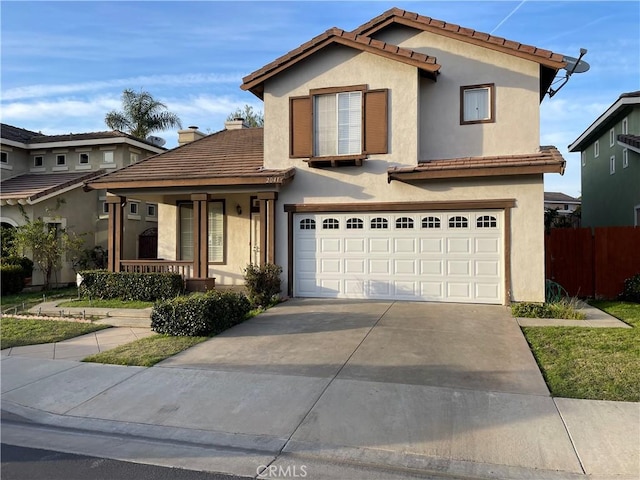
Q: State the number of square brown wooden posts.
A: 6